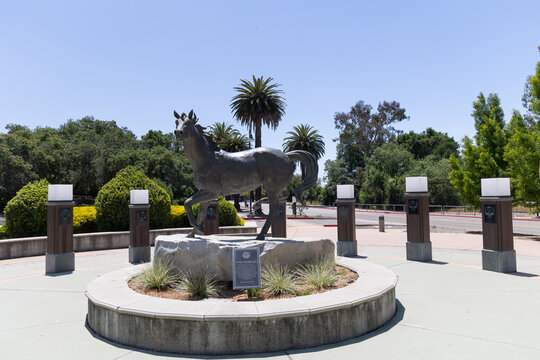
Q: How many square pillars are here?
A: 7